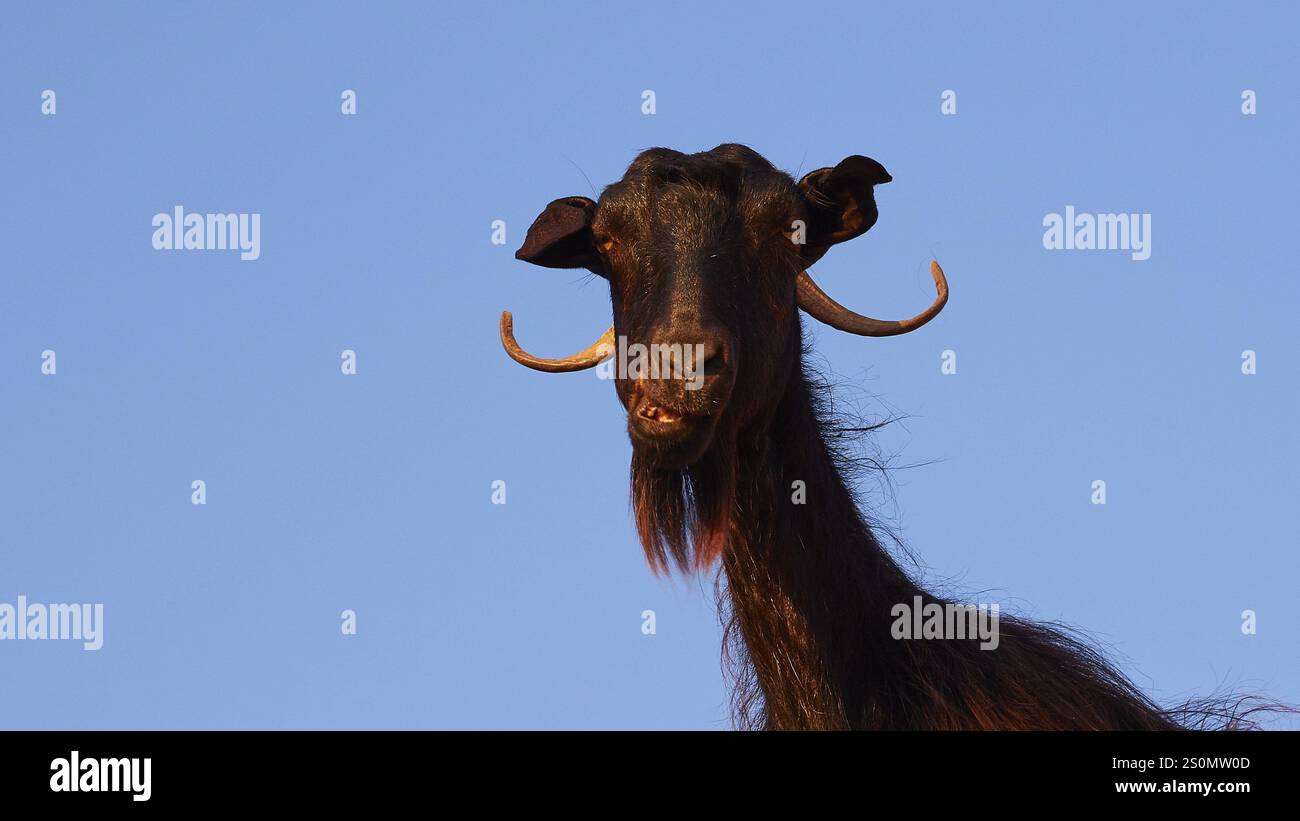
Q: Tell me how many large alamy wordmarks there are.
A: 6